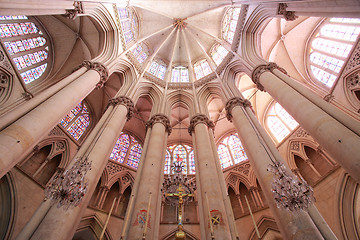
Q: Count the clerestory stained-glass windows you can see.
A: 7